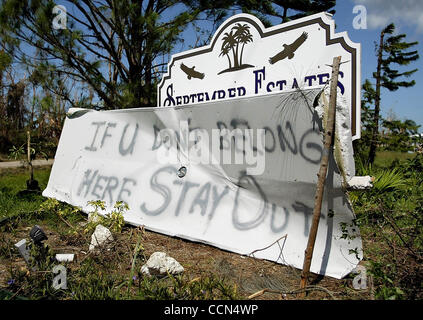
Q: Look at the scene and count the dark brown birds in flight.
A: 2